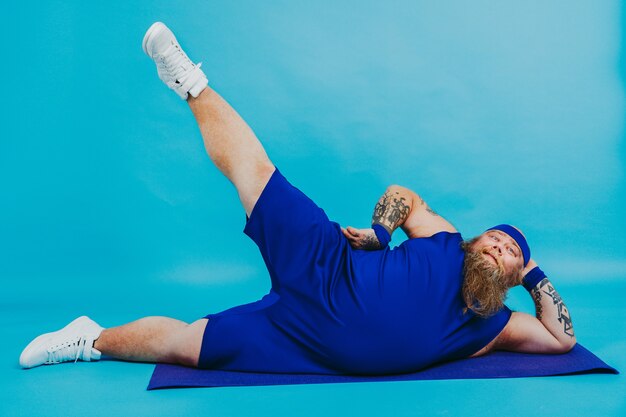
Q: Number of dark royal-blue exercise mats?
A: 1